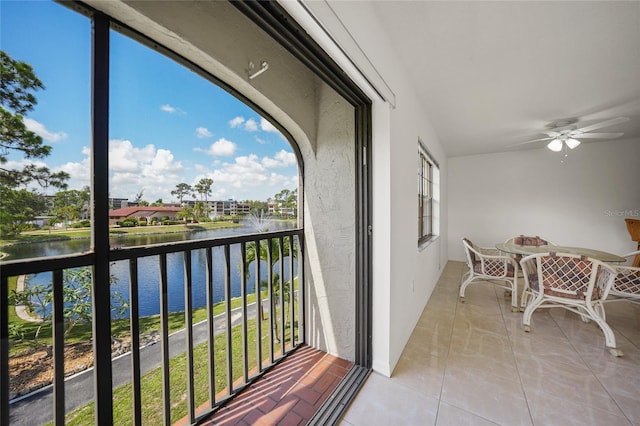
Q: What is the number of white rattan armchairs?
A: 4